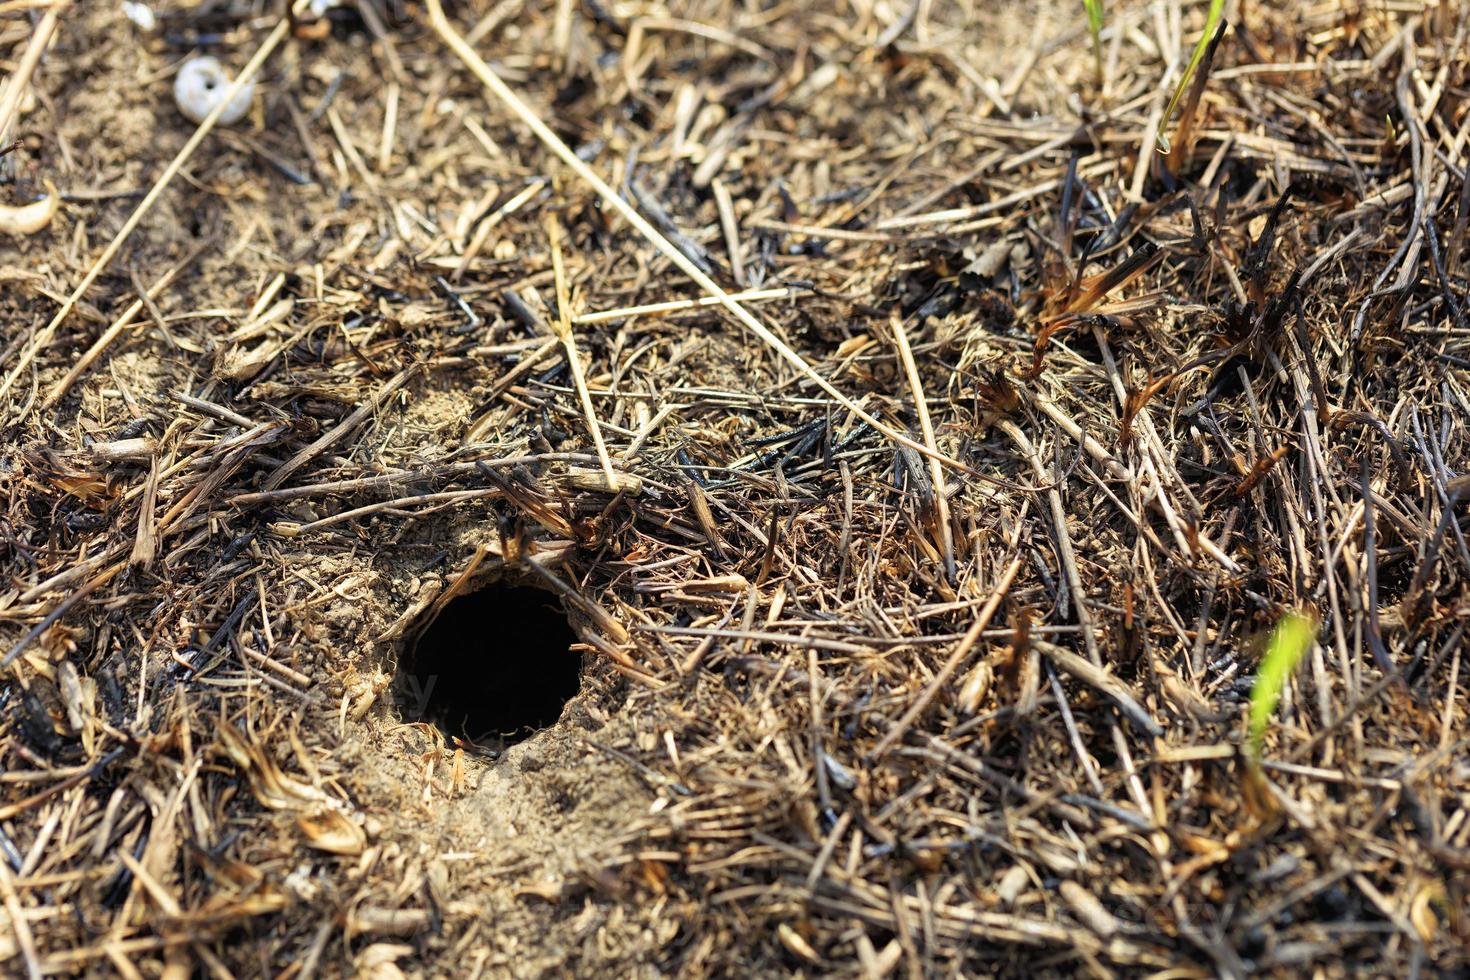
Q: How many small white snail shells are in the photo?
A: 1